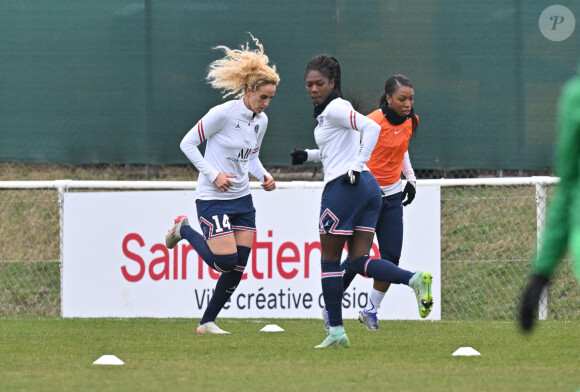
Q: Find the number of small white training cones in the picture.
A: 3